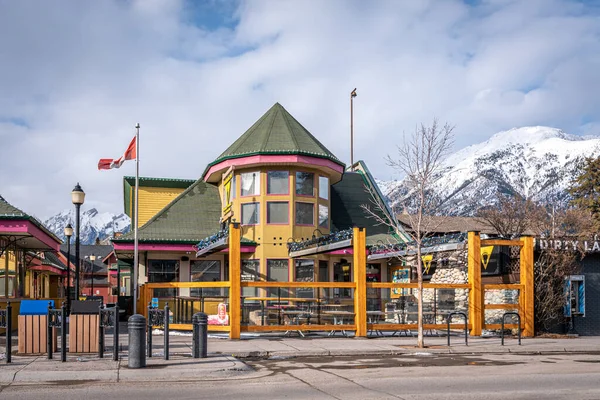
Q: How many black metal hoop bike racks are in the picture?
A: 2